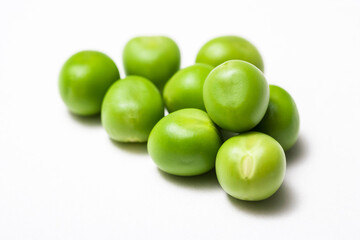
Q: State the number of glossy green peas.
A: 9